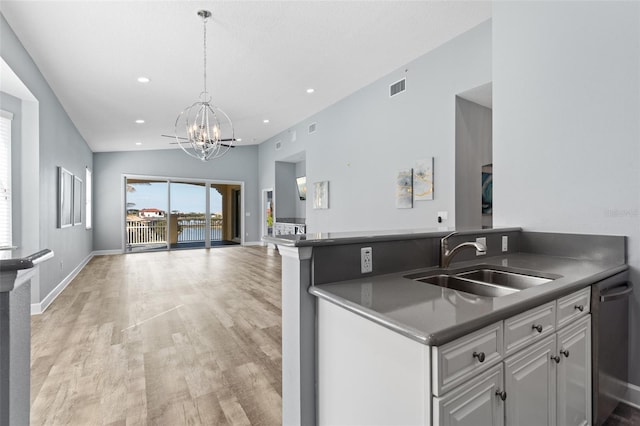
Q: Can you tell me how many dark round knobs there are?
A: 6